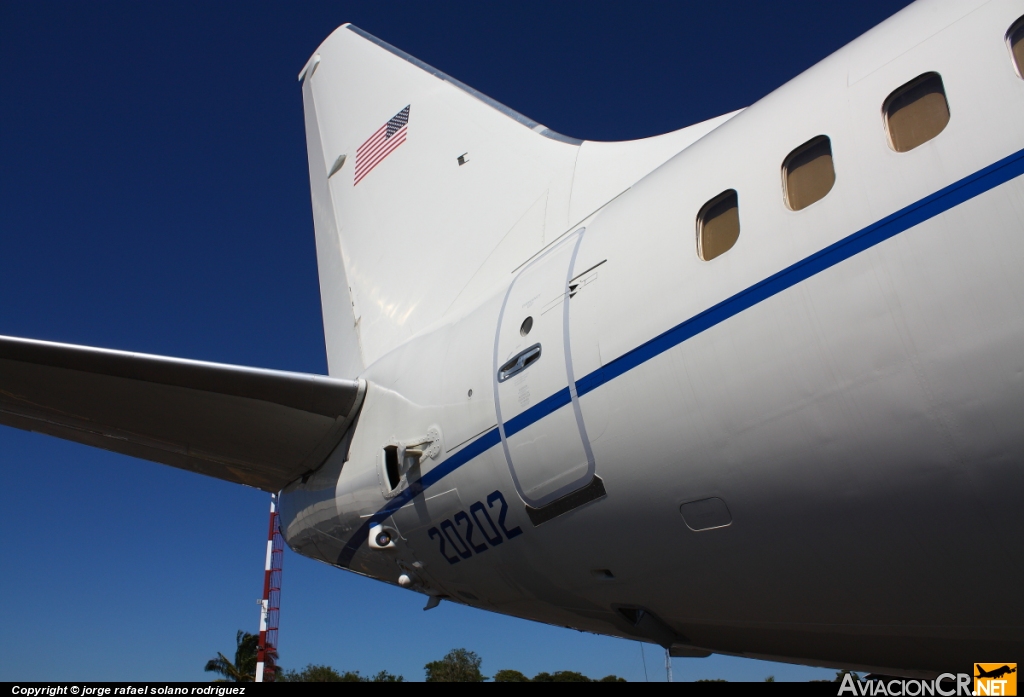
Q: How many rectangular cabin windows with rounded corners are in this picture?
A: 4